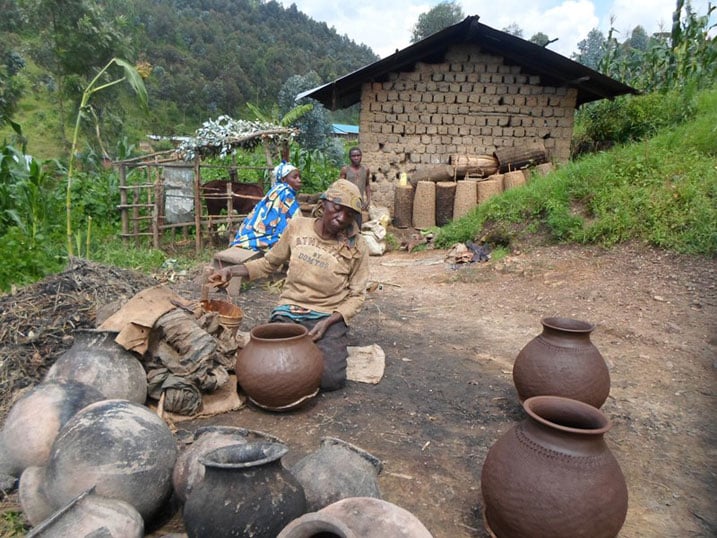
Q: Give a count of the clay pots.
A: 11